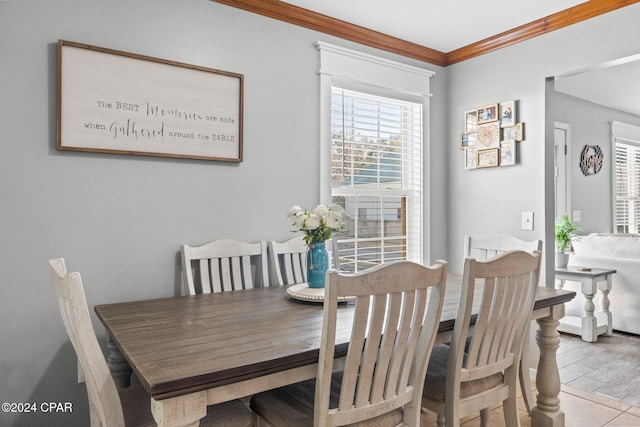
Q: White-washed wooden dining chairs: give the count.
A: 6